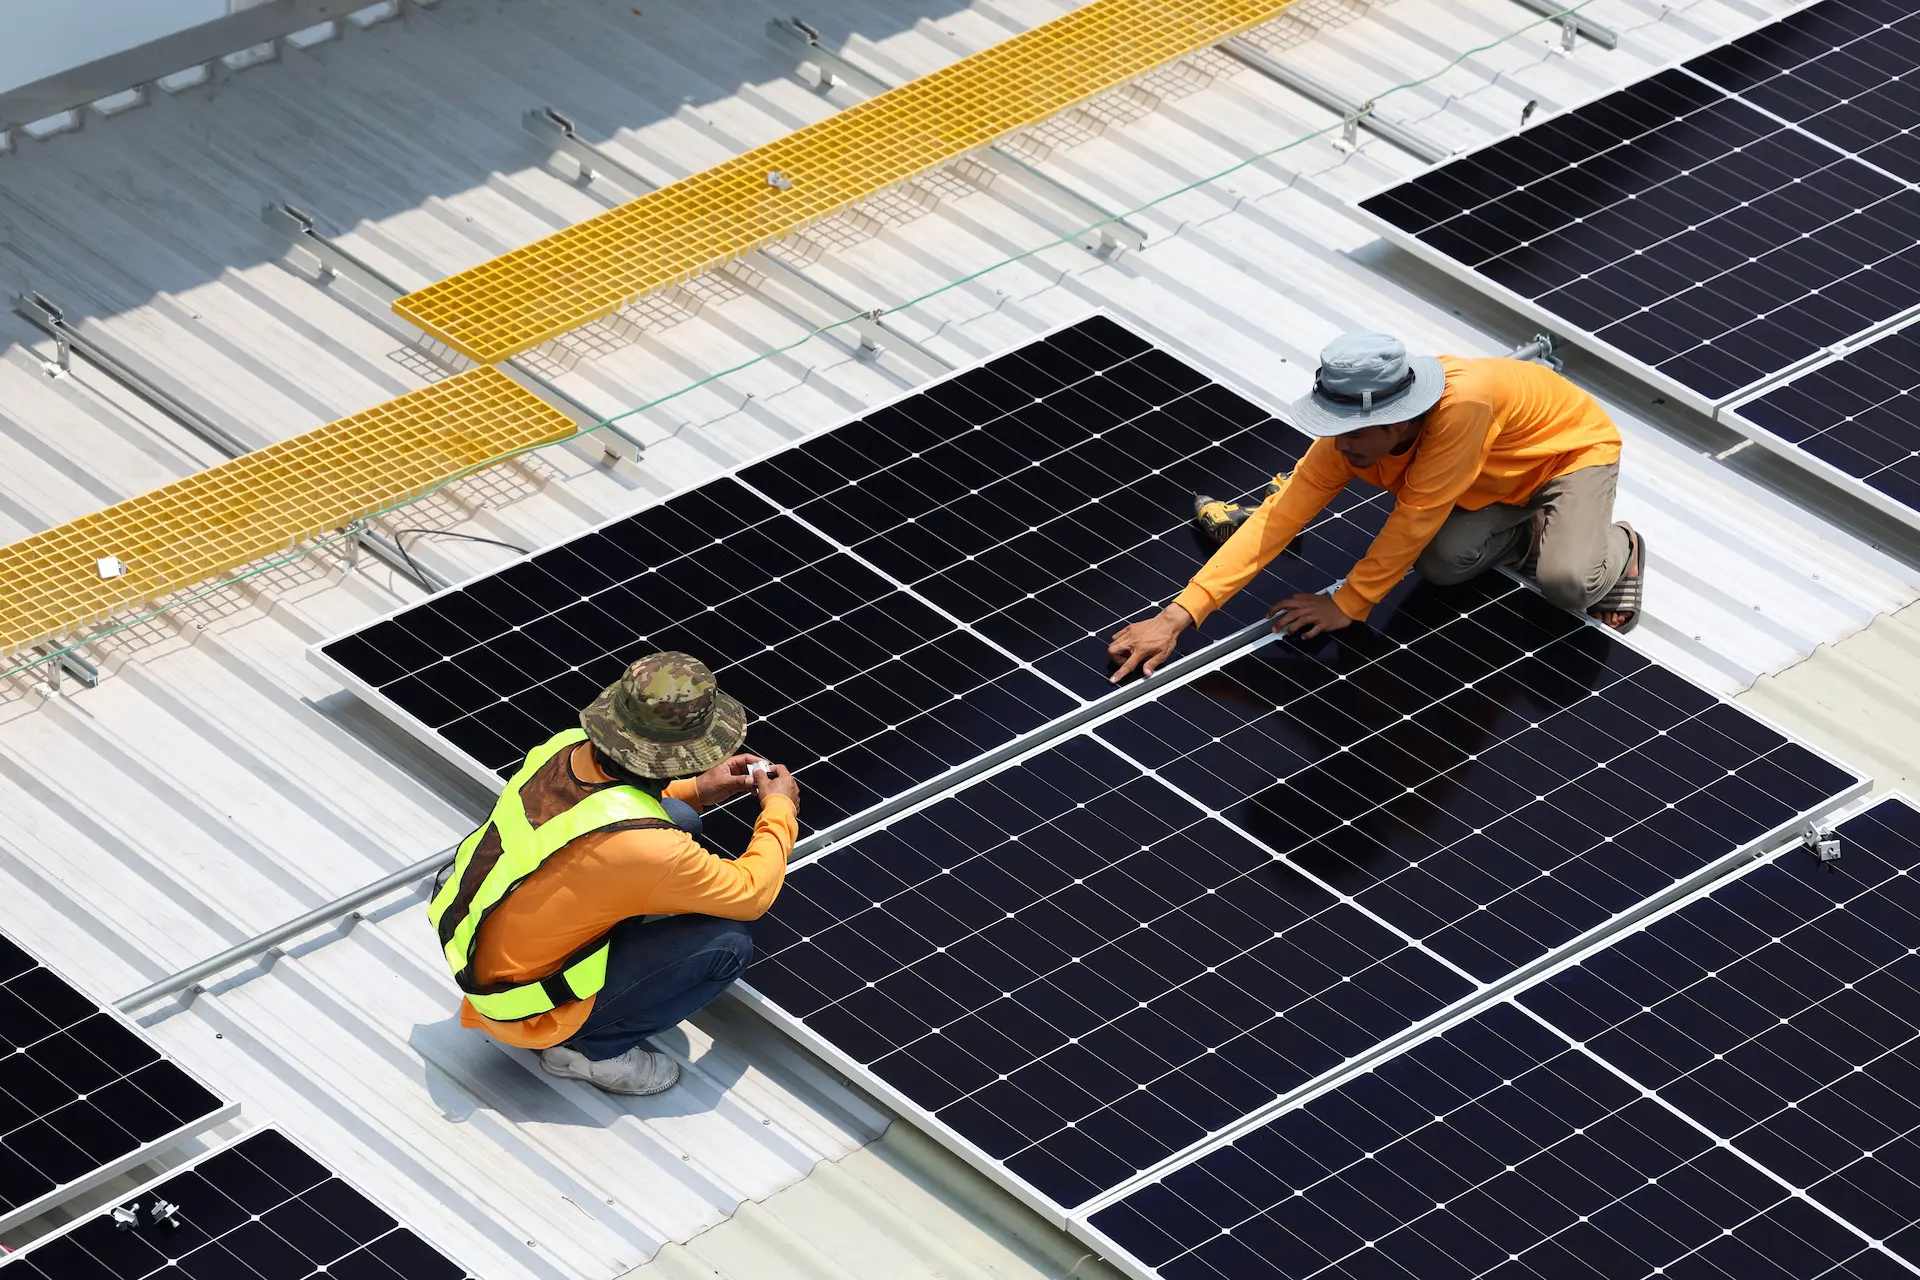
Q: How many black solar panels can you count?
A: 7